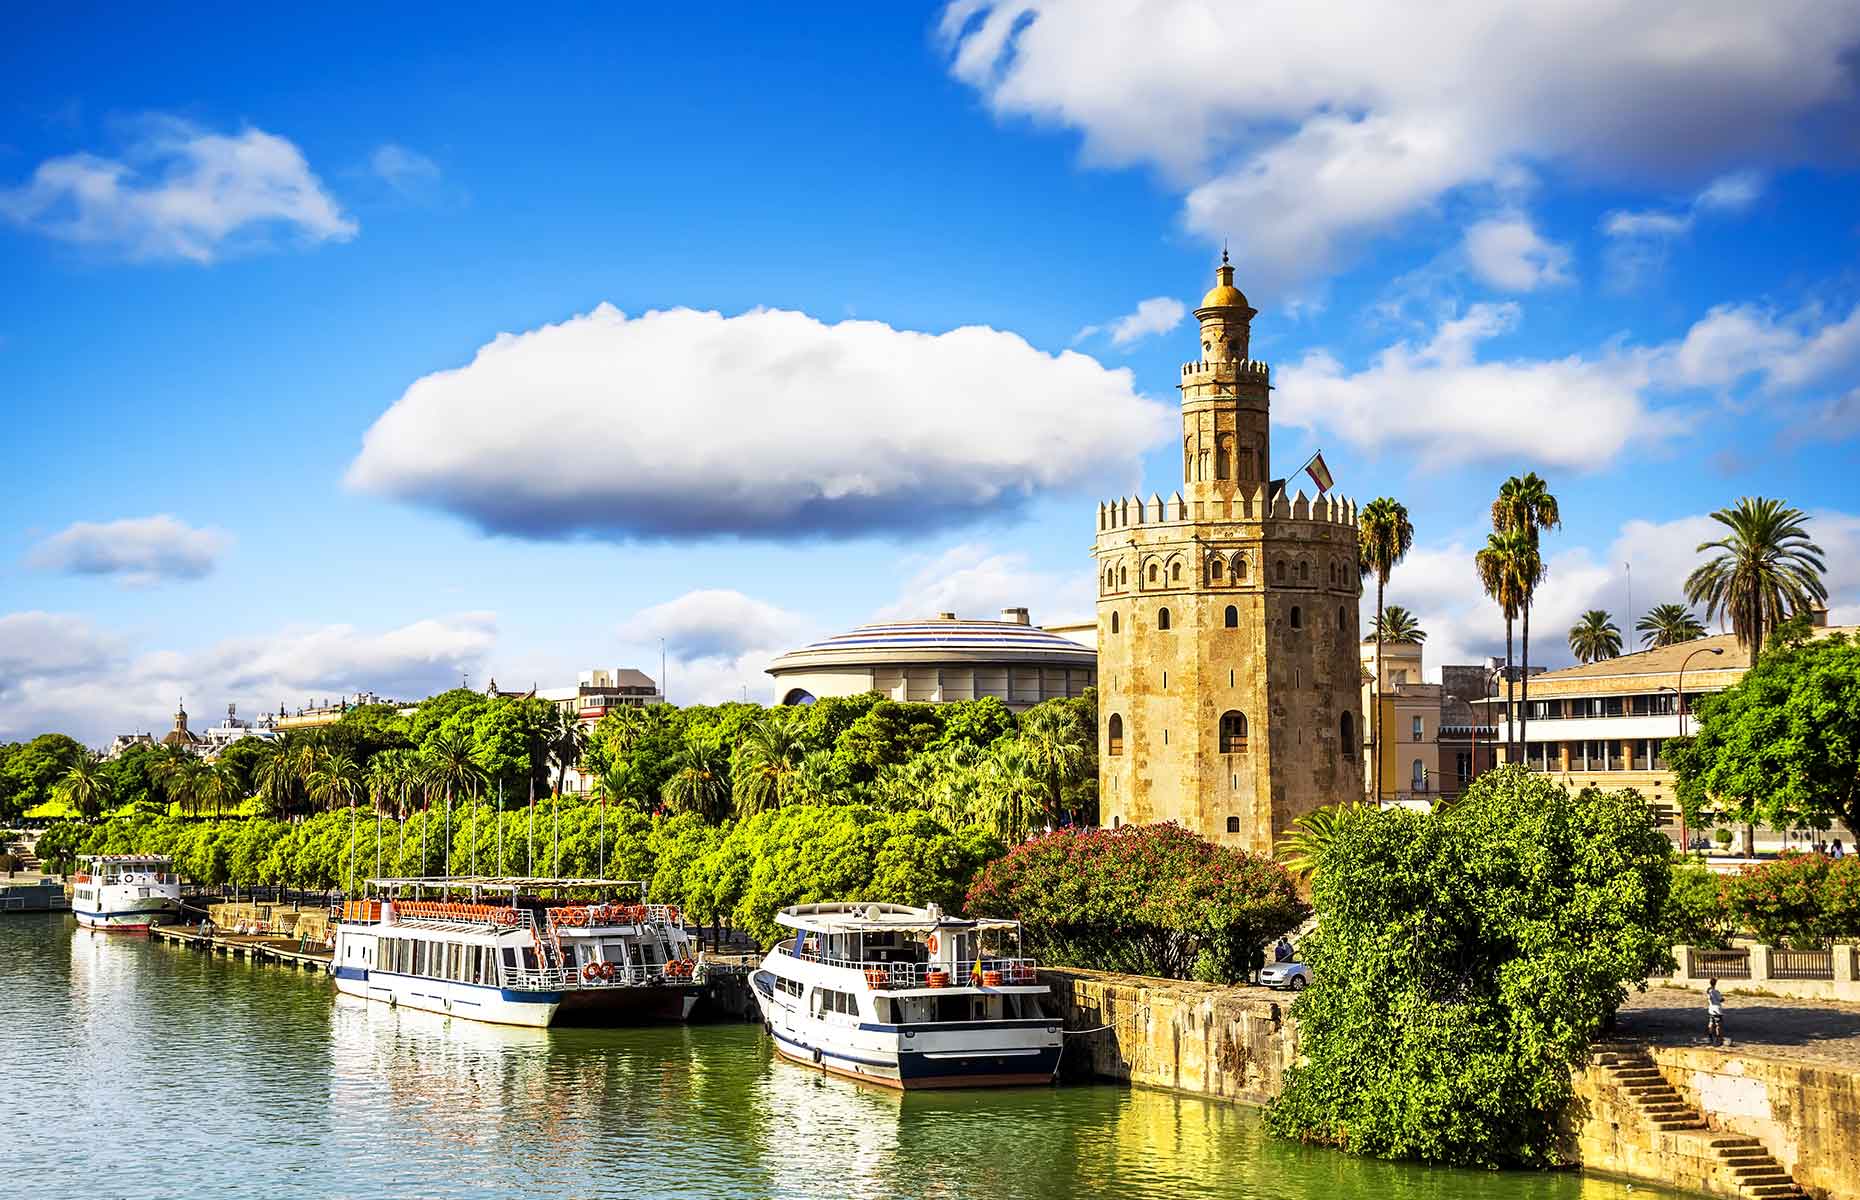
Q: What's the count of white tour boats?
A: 3